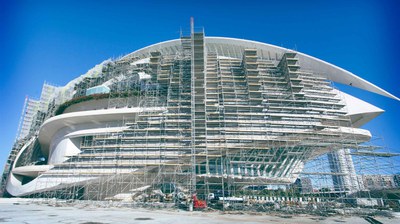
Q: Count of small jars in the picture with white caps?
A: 0